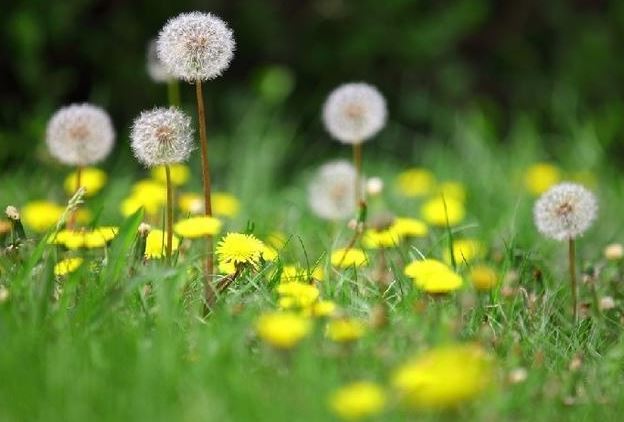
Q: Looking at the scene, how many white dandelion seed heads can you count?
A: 7